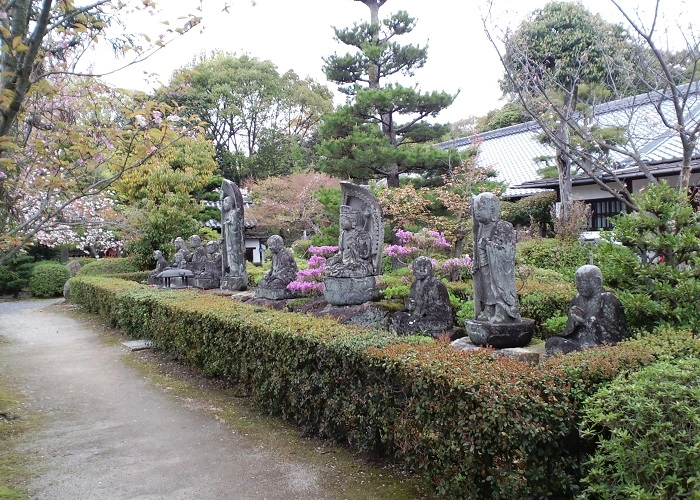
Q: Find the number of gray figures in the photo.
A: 11